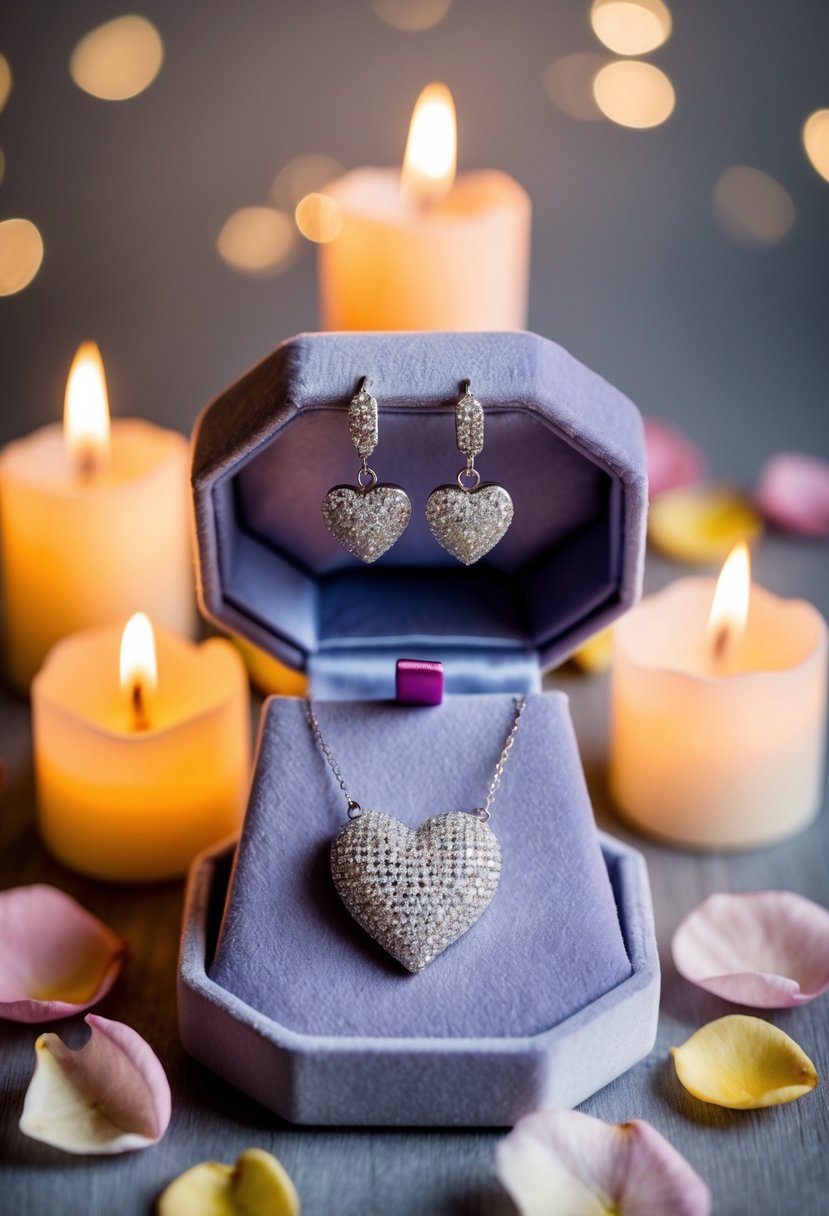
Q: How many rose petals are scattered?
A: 11